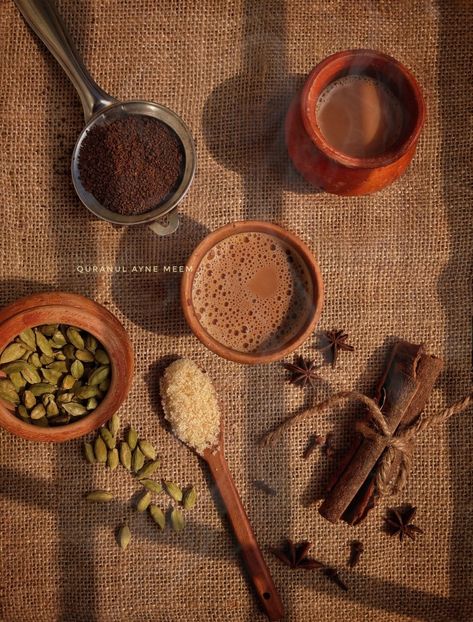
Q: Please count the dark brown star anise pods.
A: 4